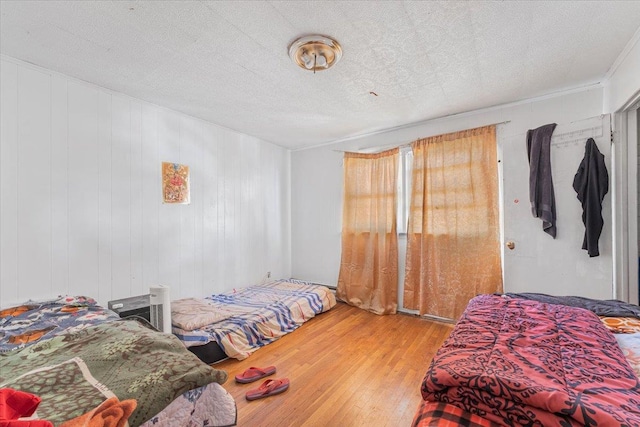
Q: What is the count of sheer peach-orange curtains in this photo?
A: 2